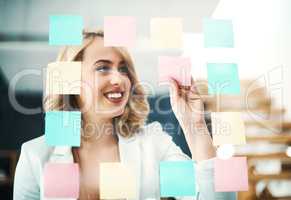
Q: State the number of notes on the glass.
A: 13